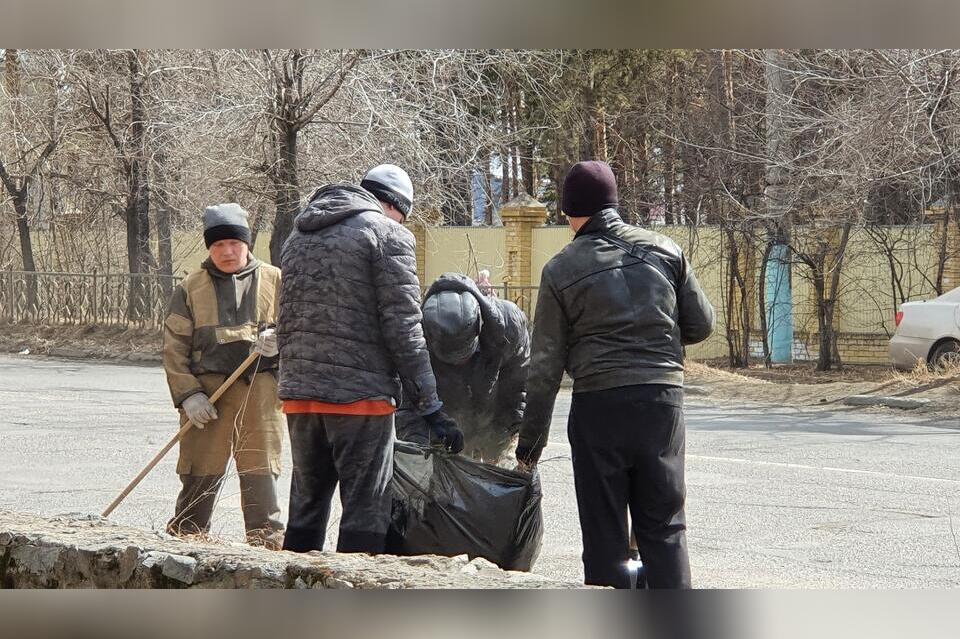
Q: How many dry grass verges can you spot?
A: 2